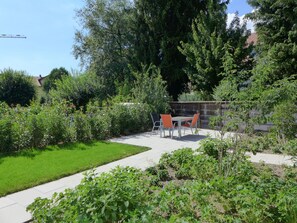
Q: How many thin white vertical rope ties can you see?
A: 0